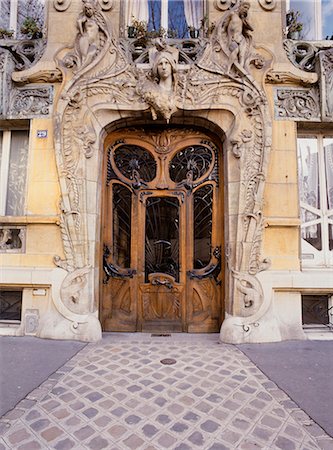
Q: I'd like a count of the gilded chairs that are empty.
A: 0